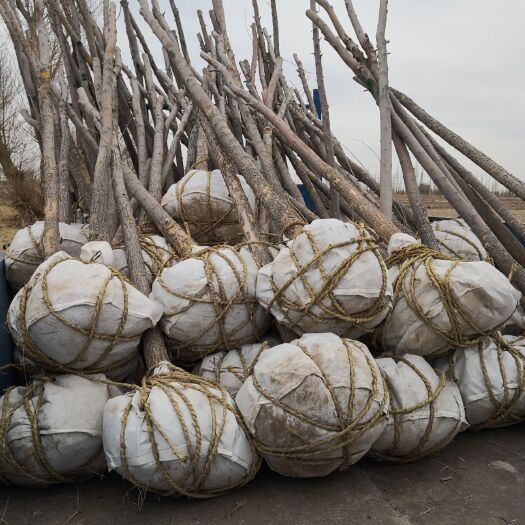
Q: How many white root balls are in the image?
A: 14